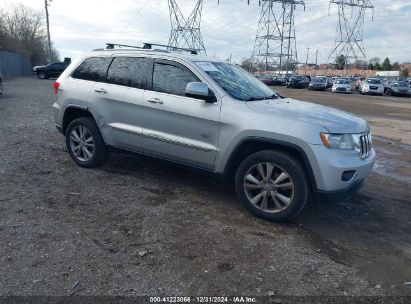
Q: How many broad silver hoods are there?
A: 1